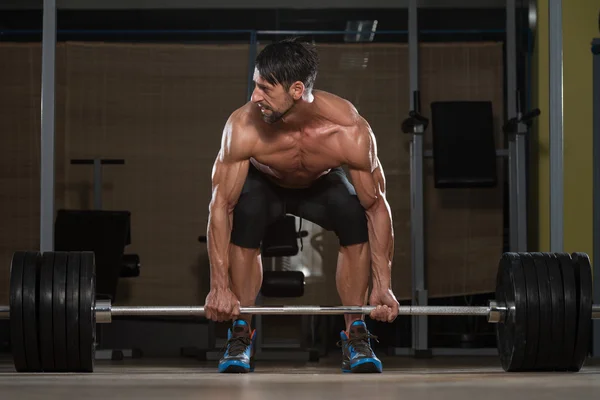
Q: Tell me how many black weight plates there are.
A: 12